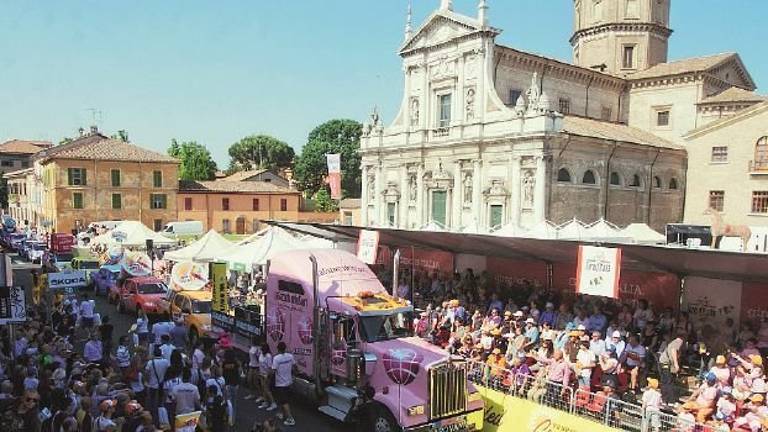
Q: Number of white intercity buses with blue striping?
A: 0